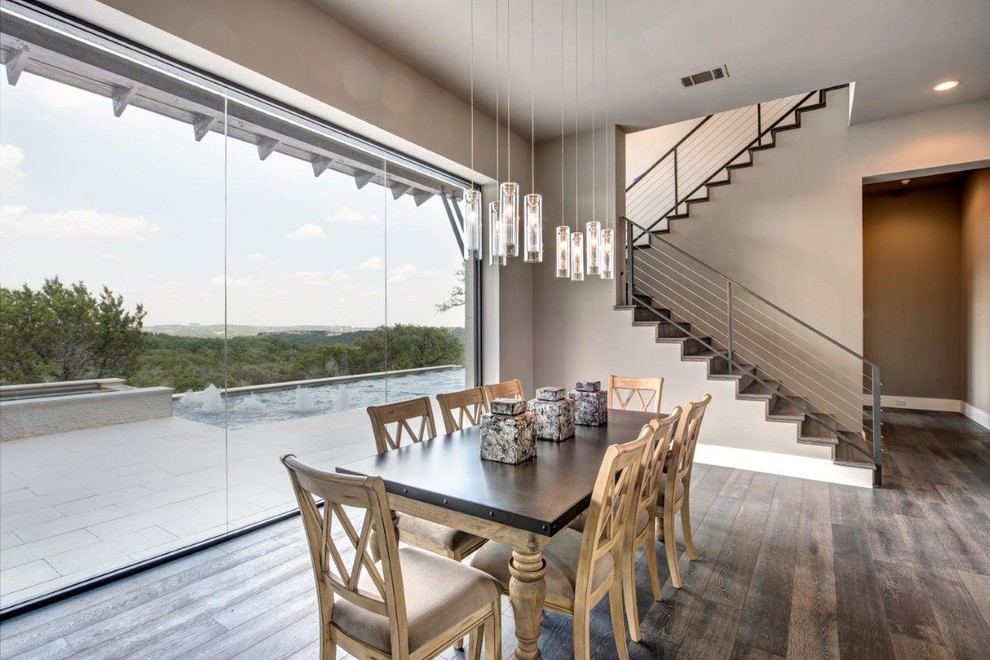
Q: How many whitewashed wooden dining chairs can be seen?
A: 8